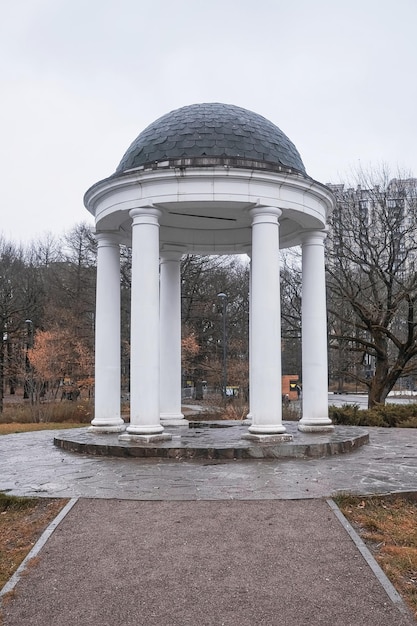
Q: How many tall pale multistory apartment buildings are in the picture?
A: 1